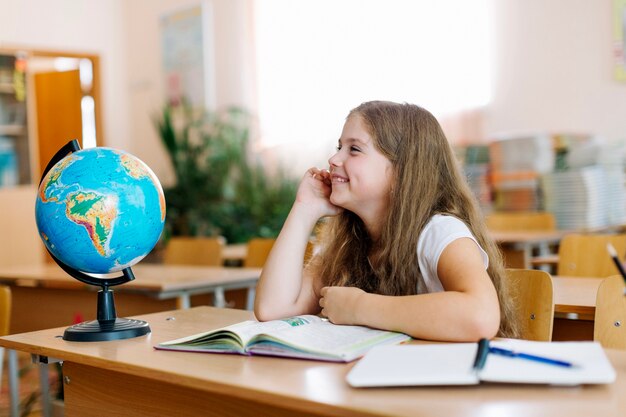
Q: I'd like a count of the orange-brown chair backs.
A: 7